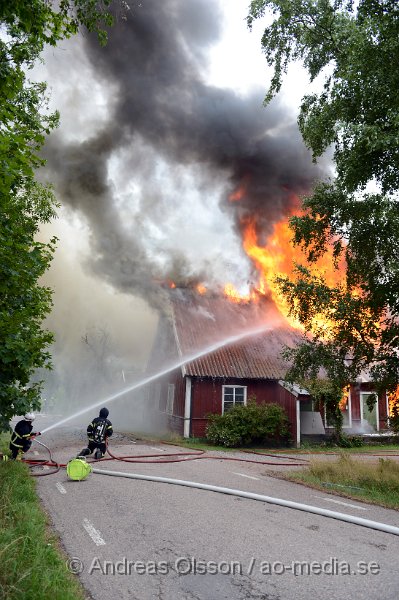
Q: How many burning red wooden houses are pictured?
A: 1